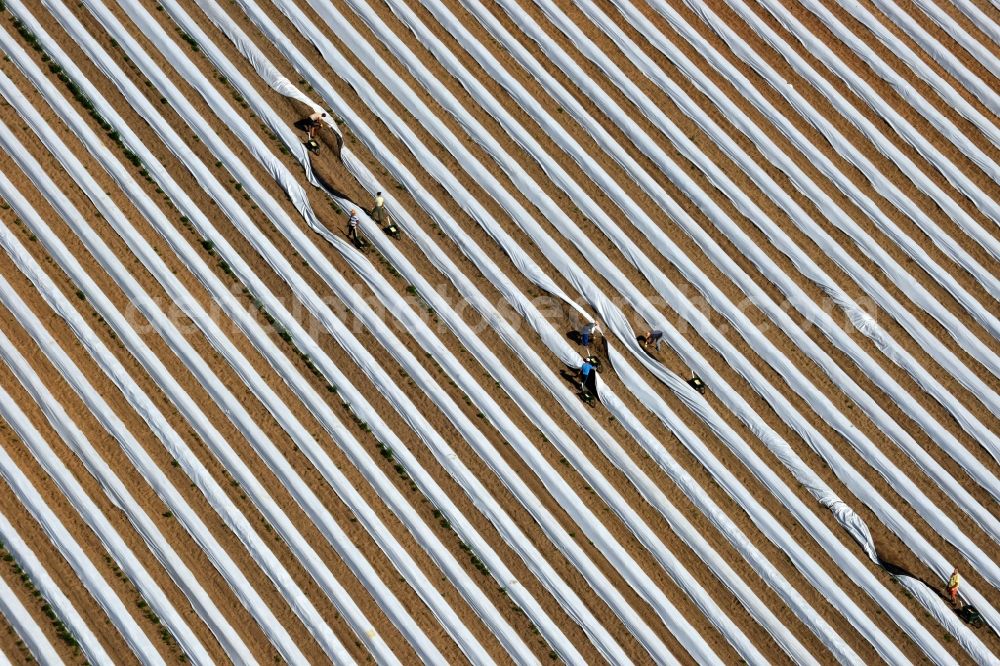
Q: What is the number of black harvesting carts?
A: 7